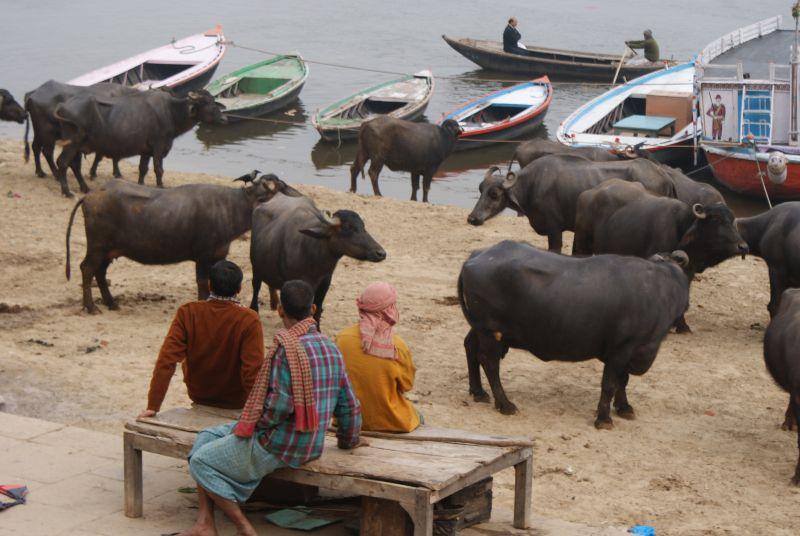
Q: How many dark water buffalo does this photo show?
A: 13